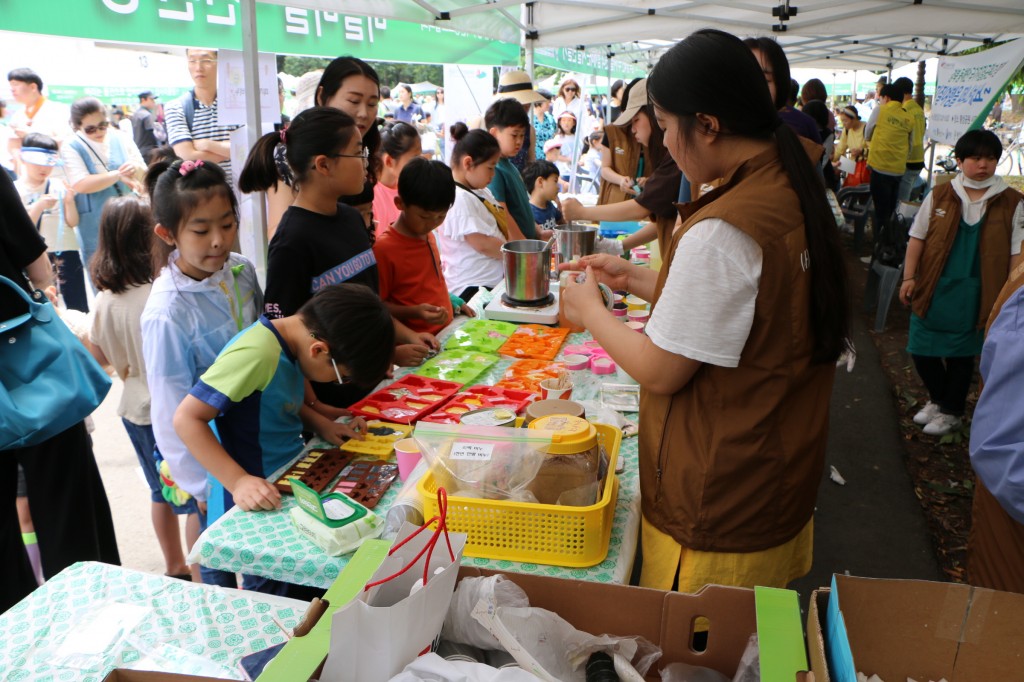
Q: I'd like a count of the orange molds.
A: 2